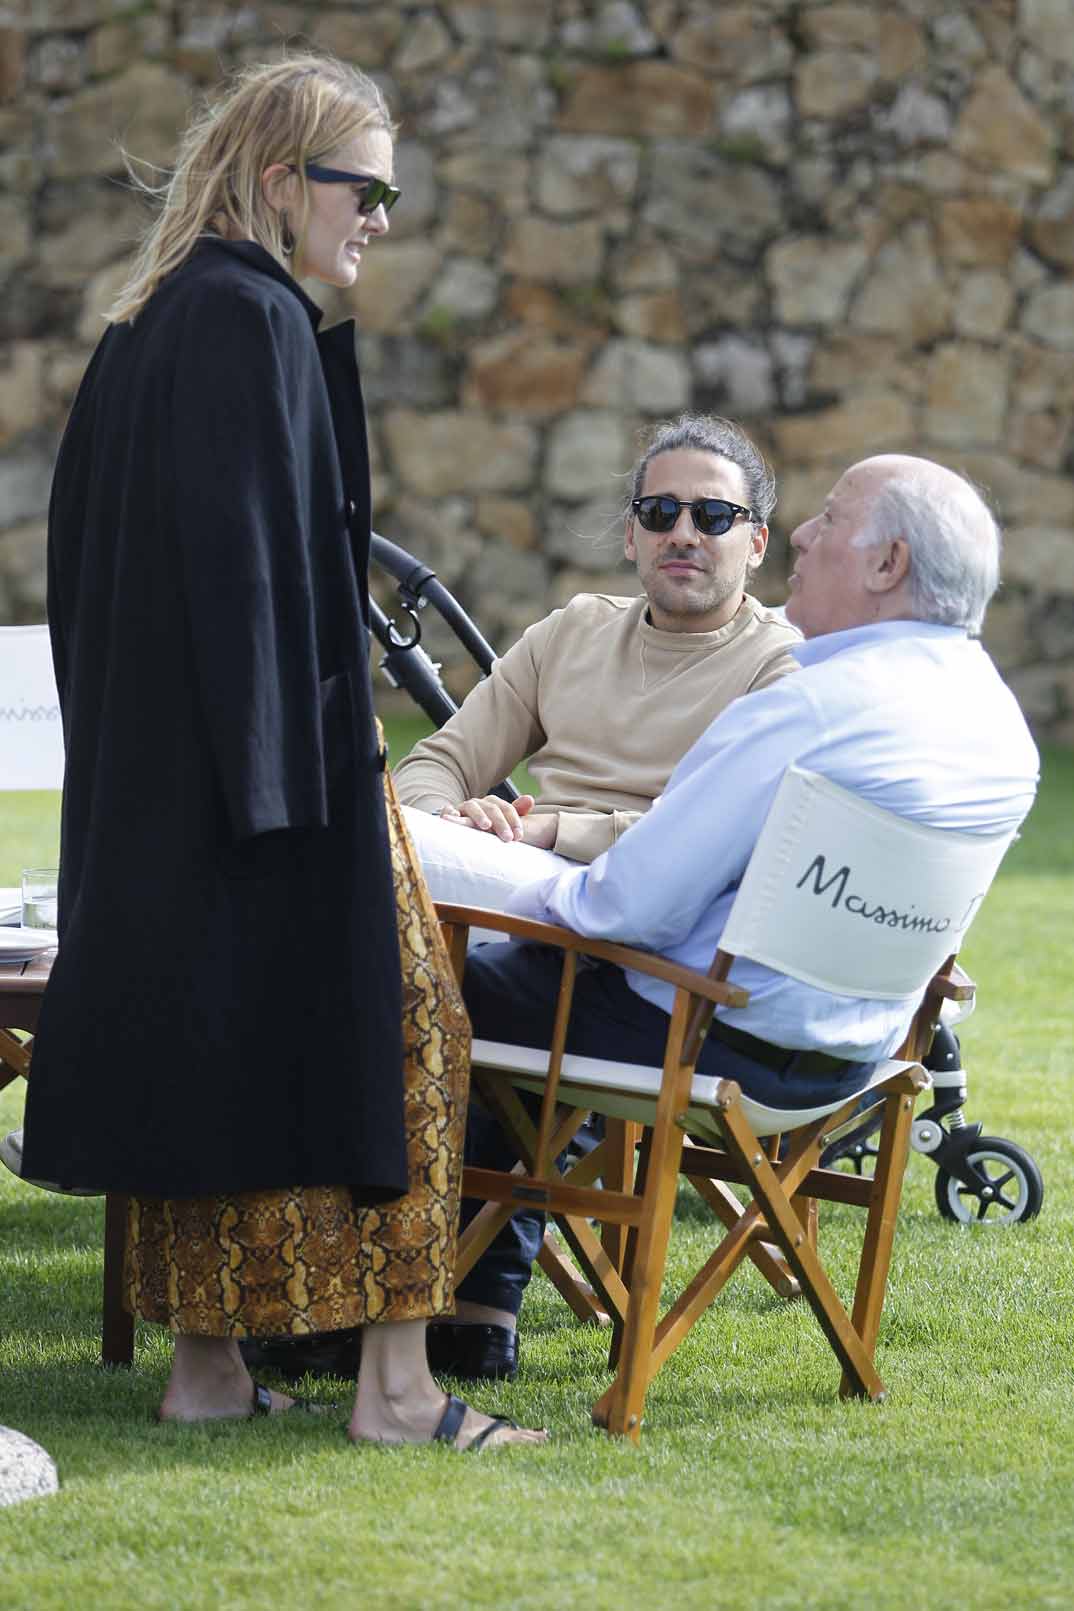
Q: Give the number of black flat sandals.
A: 2